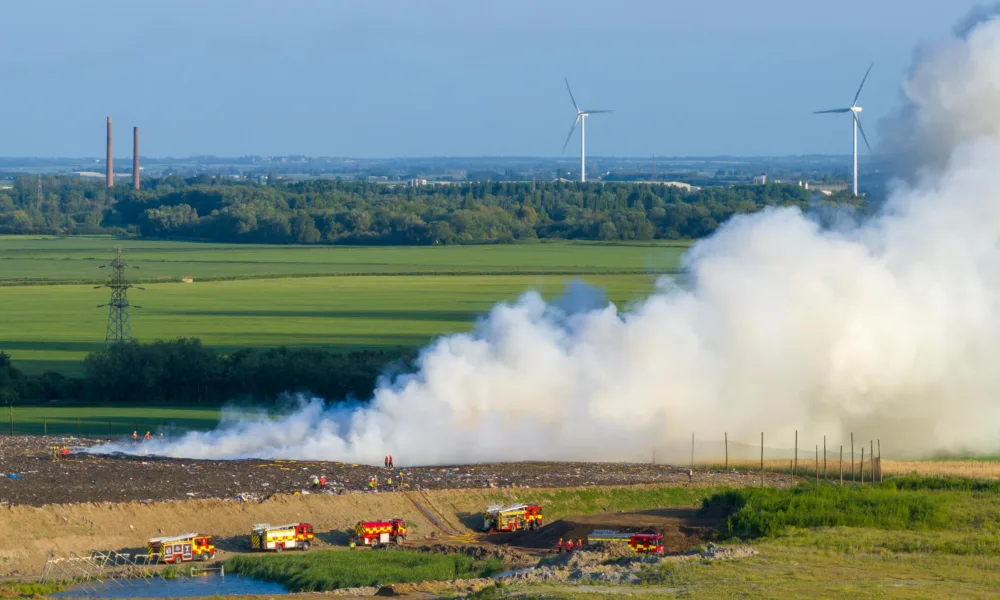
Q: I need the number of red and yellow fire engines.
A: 5